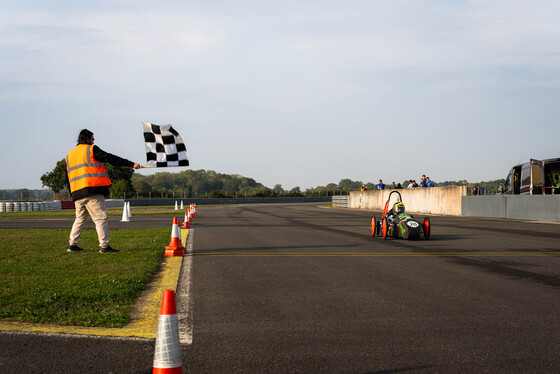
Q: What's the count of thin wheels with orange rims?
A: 3